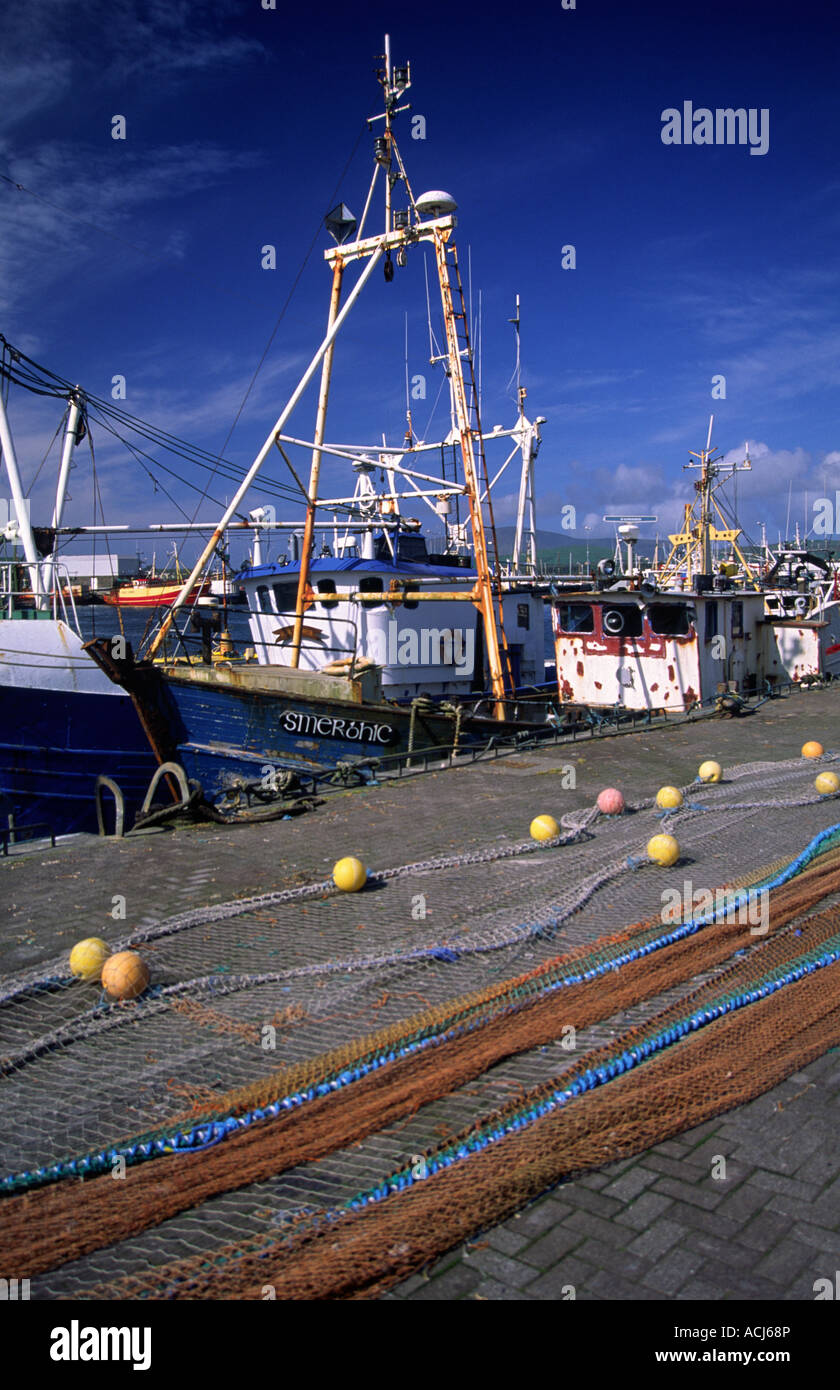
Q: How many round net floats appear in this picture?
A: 10